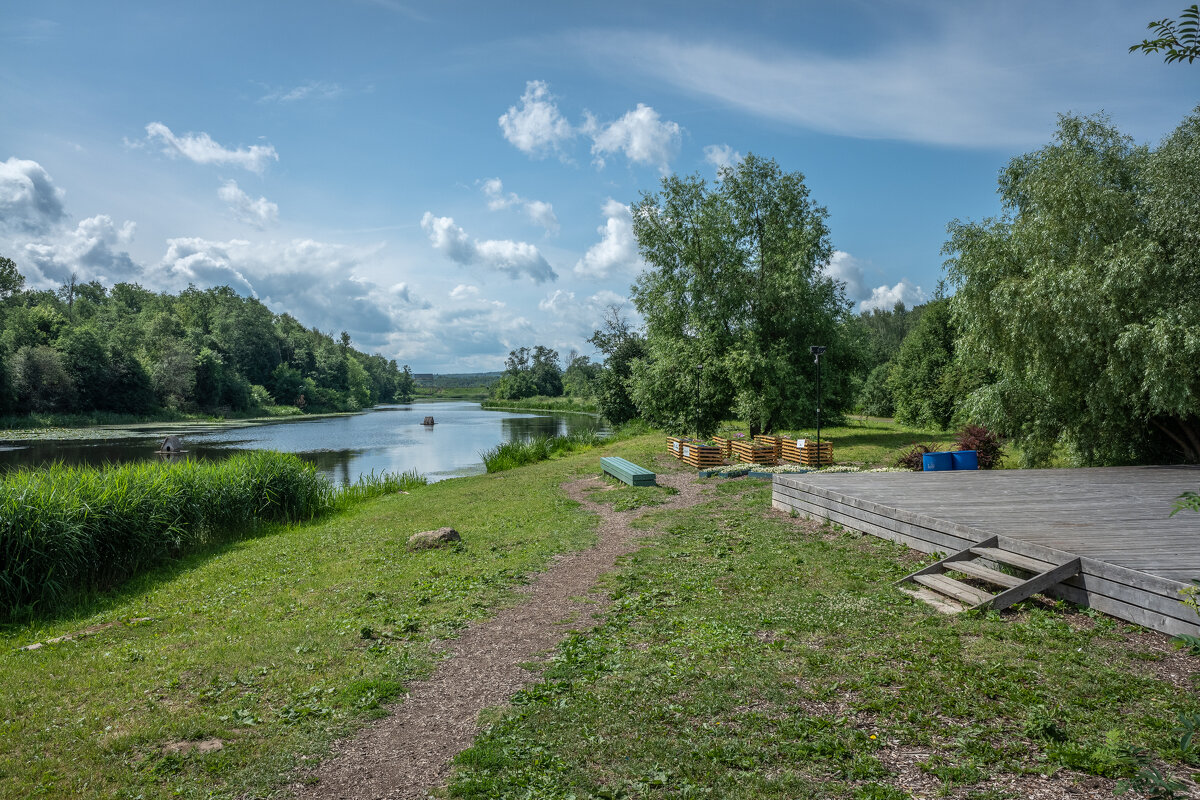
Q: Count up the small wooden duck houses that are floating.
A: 2